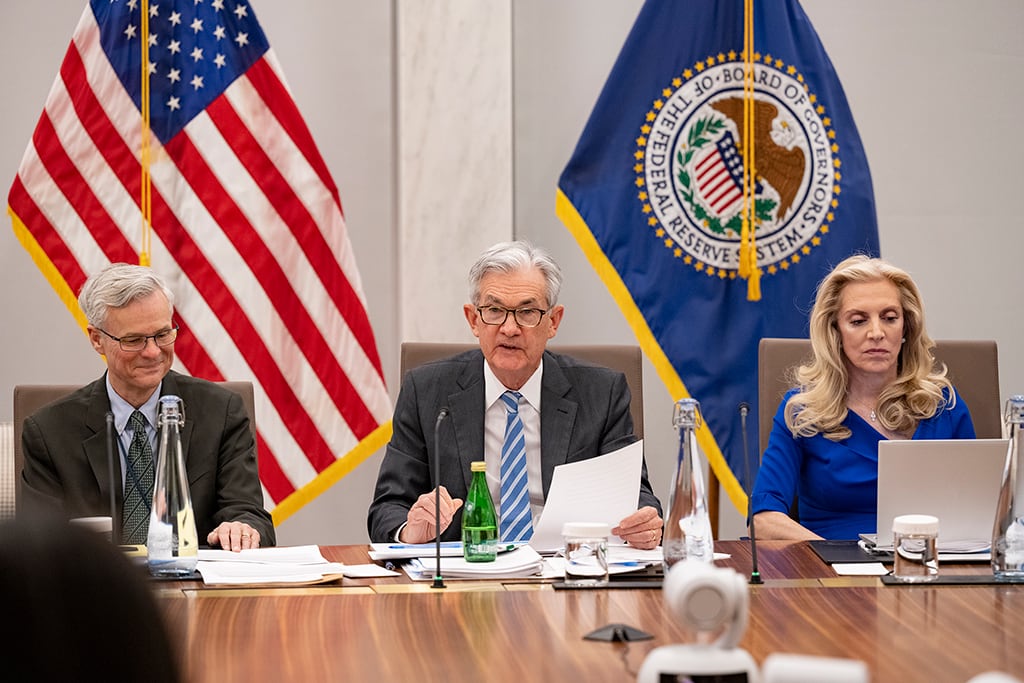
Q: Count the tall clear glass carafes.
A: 3